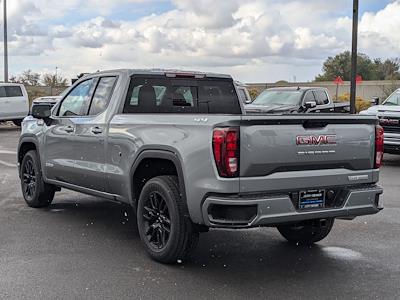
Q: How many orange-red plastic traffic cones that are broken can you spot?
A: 0